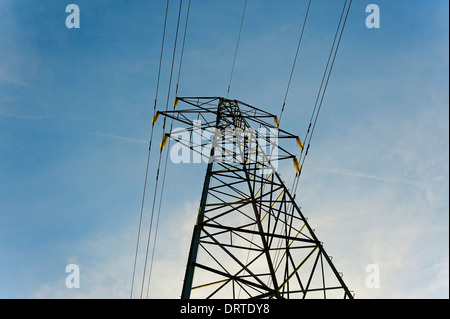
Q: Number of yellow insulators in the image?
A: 6